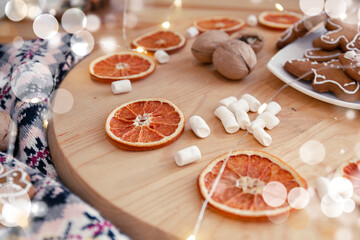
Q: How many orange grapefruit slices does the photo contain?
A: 7